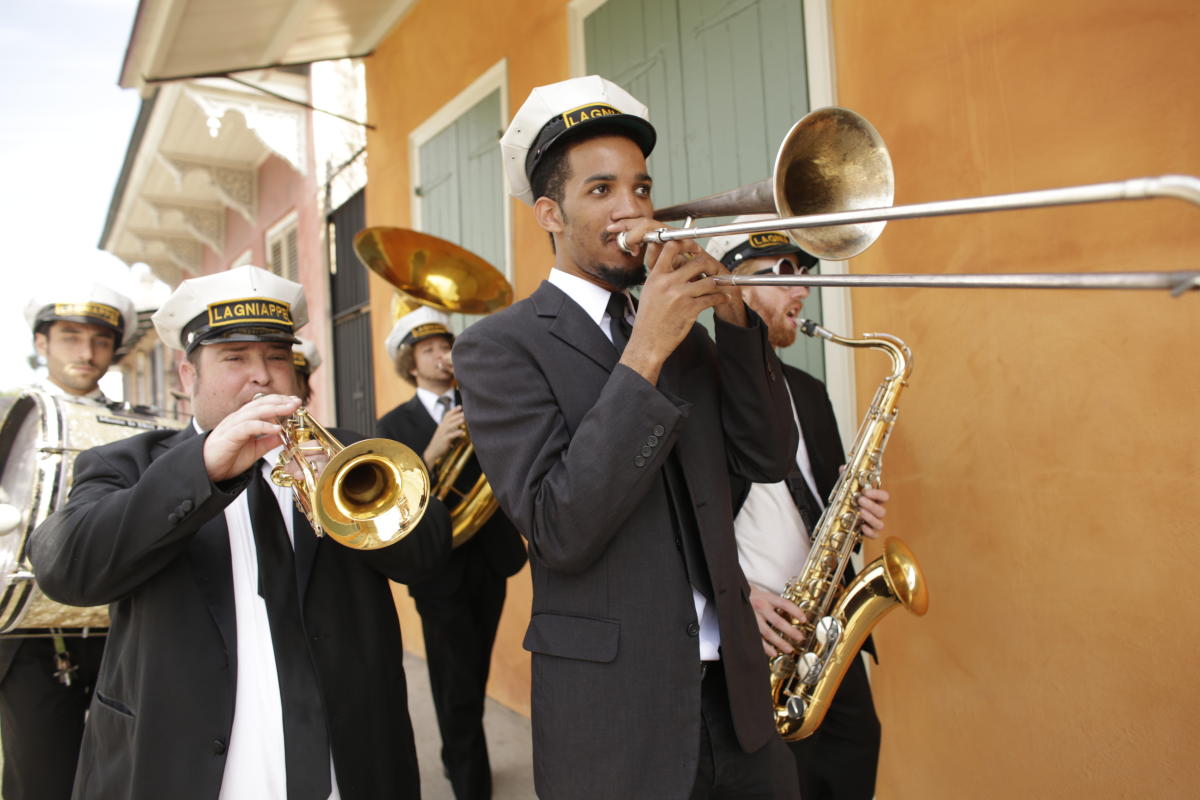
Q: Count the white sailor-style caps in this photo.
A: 6